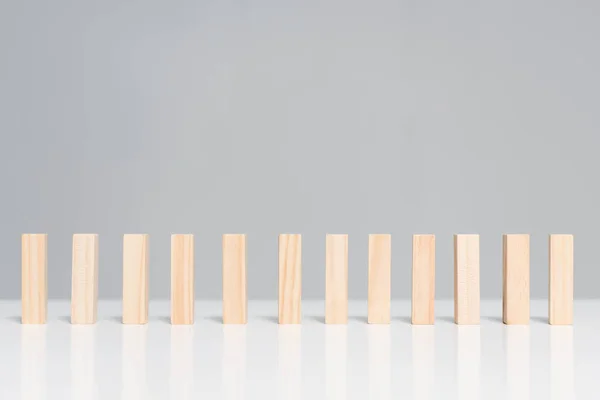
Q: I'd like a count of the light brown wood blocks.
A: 12